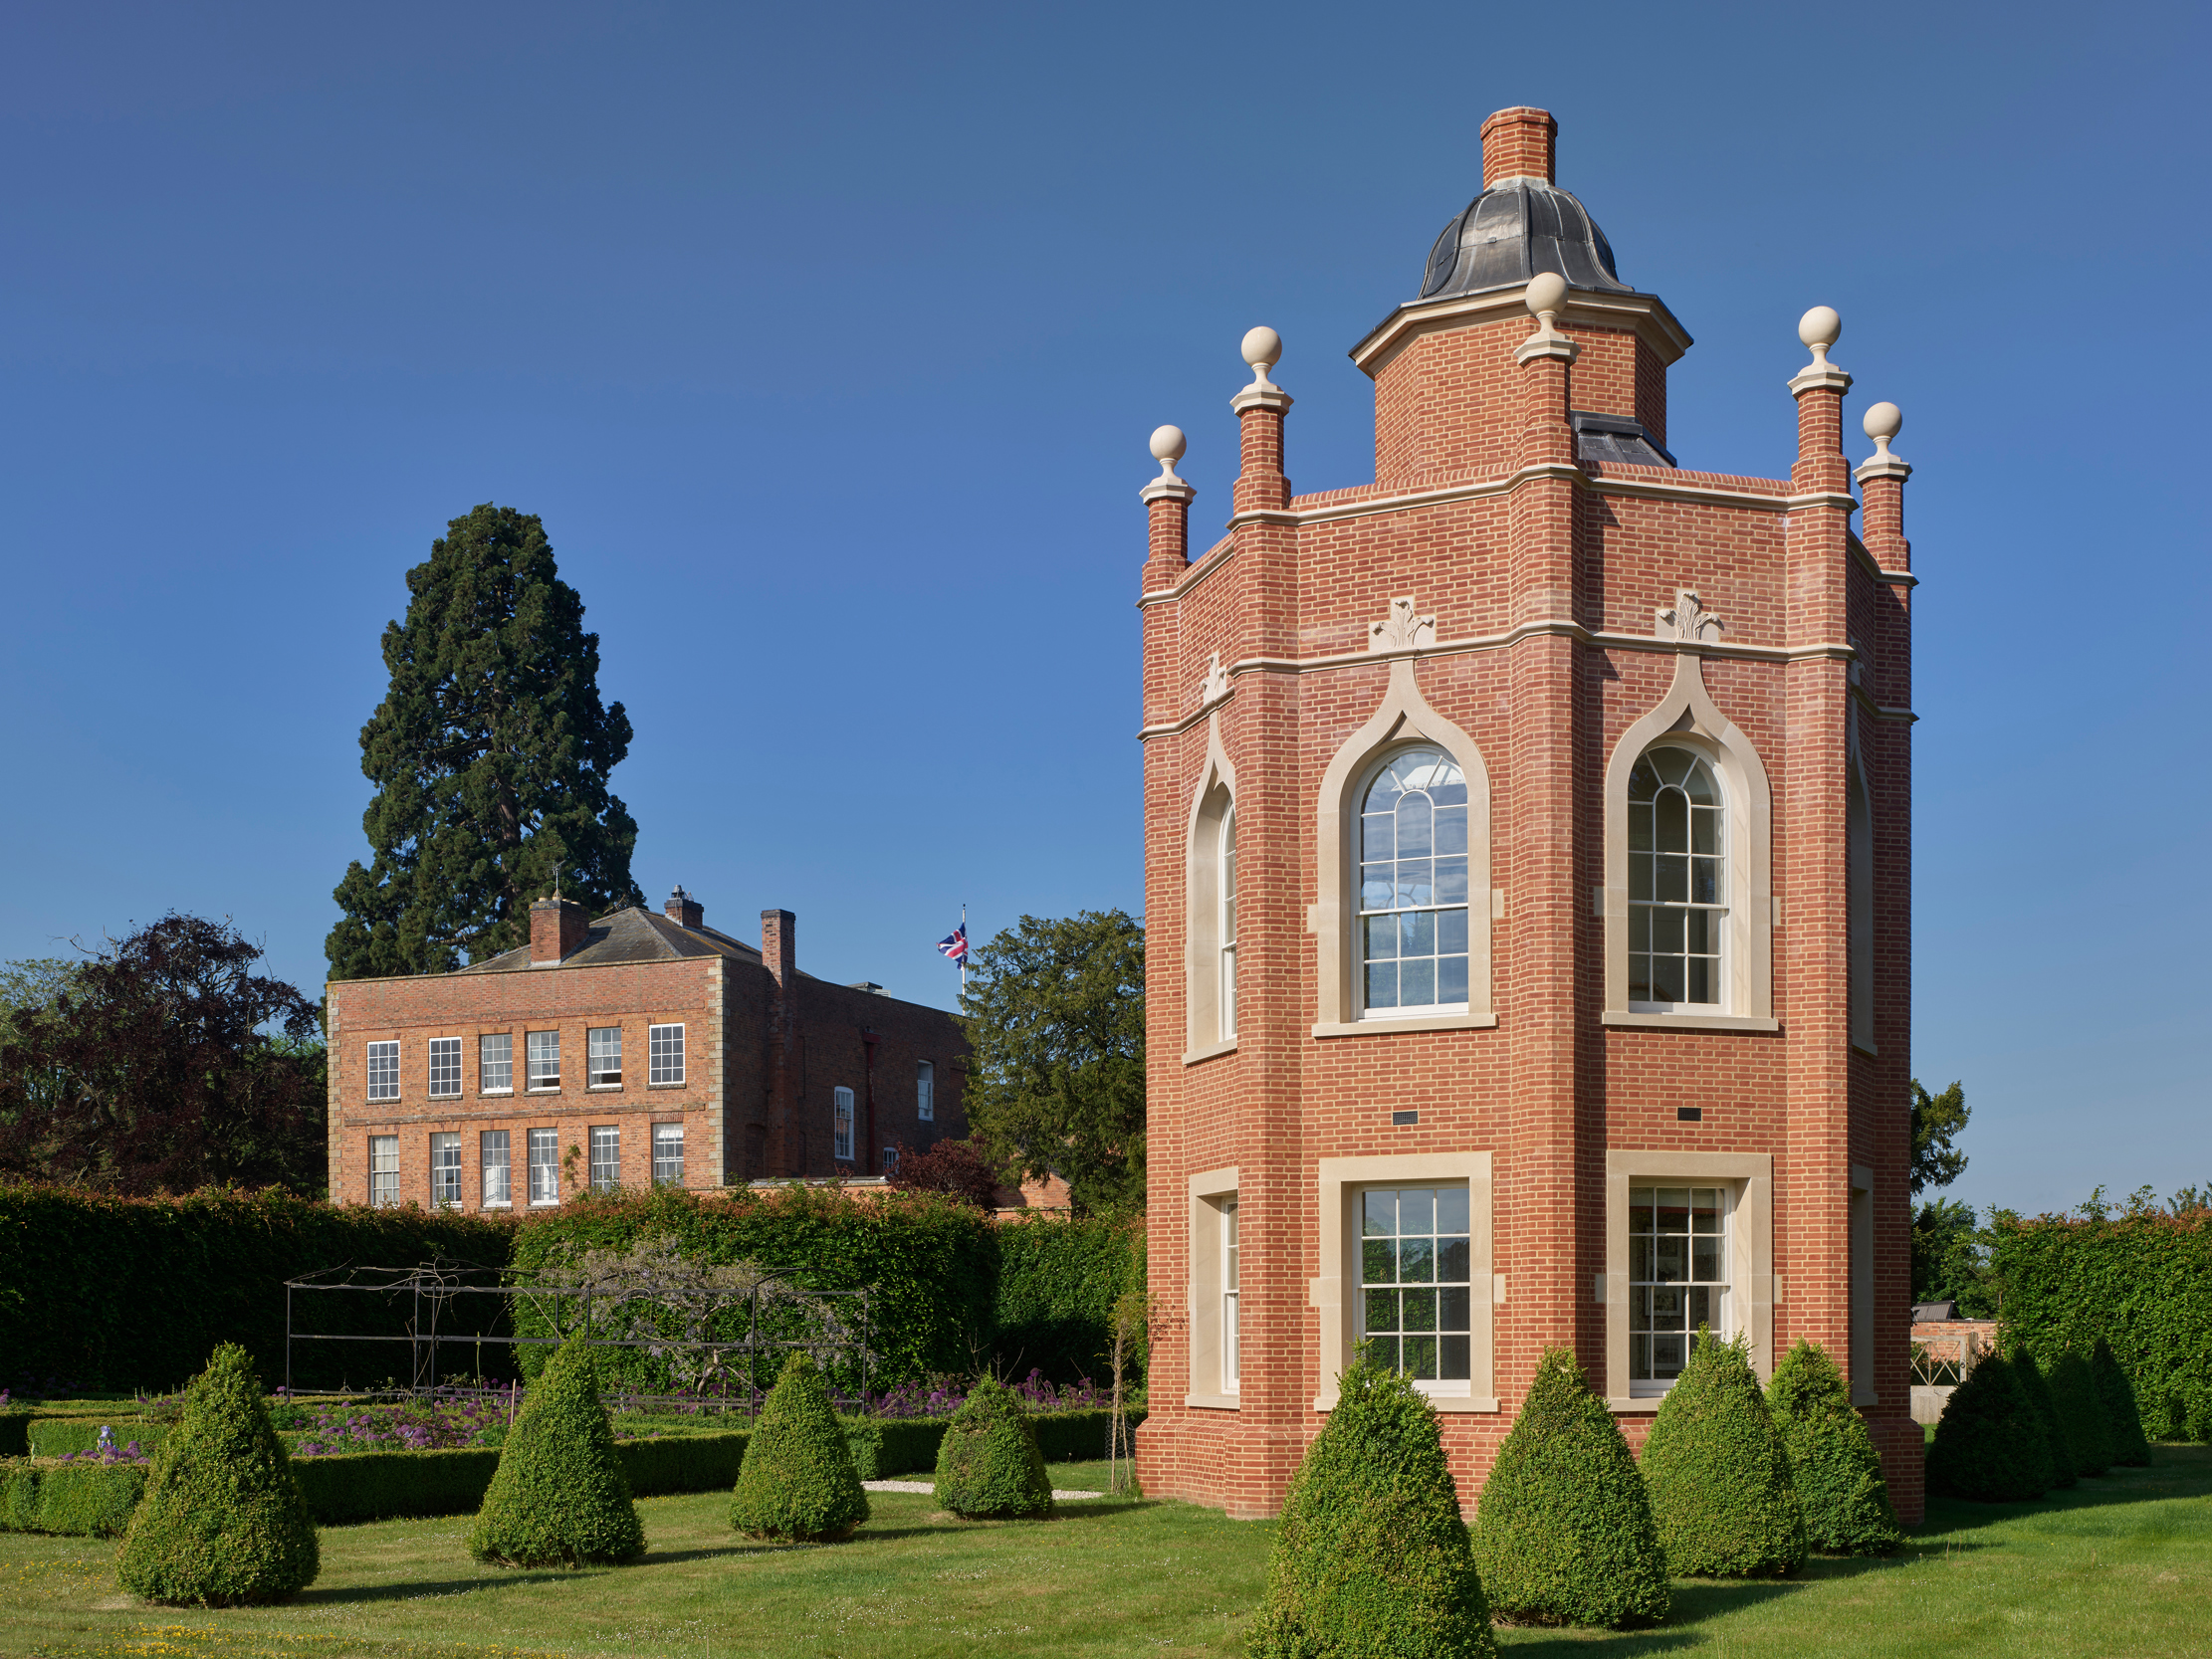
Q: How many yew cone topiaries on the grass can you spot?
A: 12